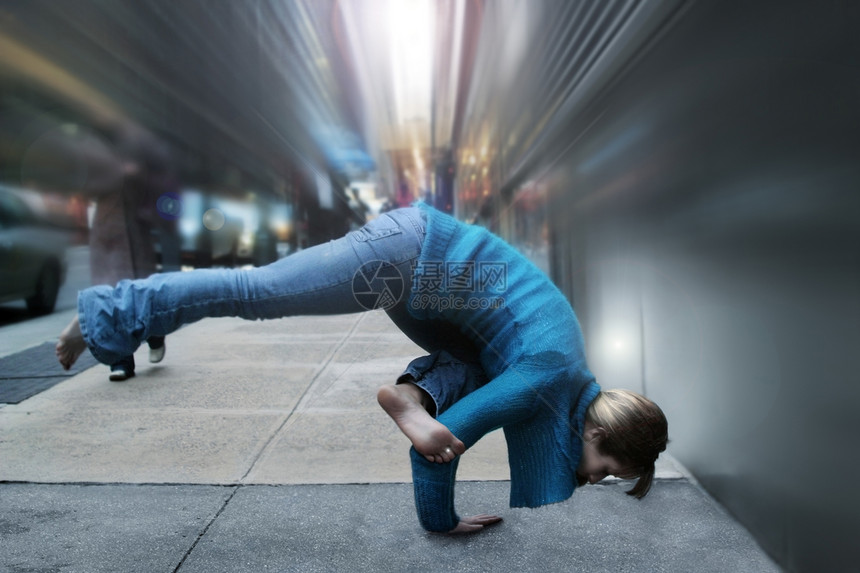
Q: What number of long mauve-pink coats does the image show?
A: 1